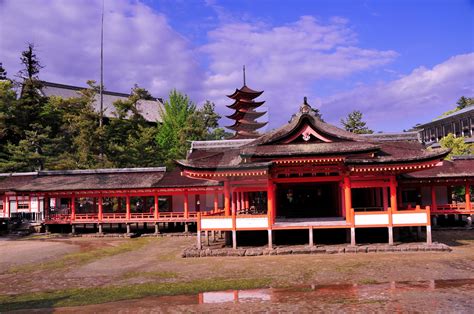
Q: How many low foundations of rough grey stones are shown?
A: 1